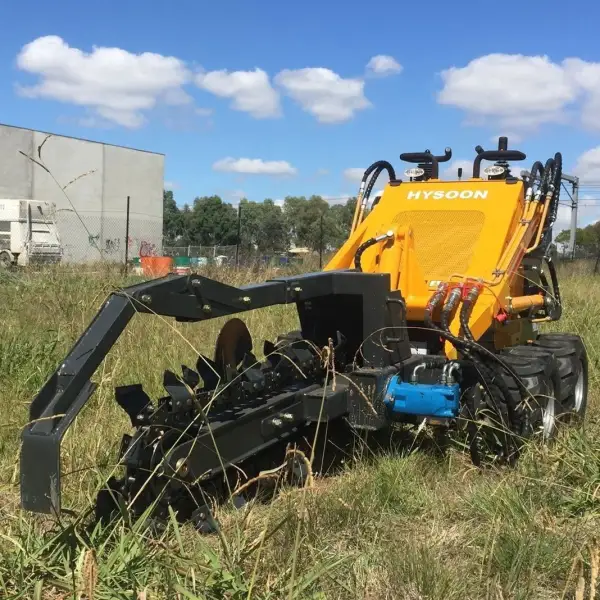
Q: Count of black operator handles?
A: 2